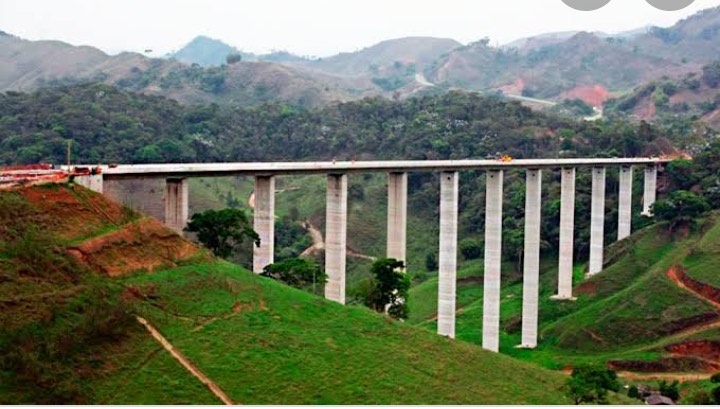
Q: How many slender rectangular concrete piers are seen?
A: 11